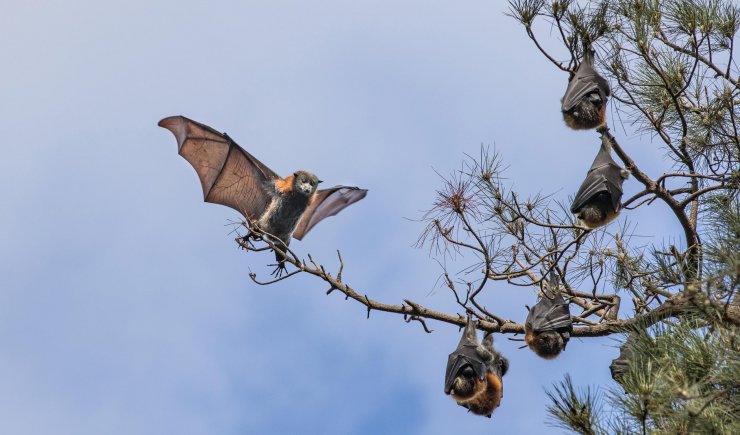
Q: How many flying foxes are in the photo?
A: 7